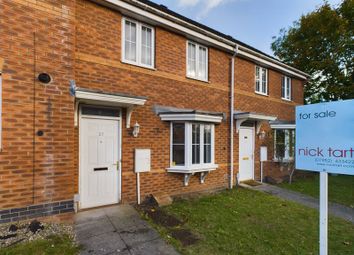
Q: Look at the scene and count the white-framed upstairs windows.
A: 4